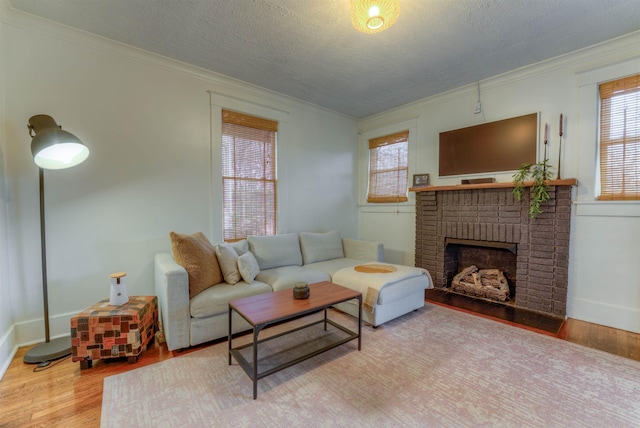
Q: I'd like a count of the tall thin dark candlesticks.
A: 2